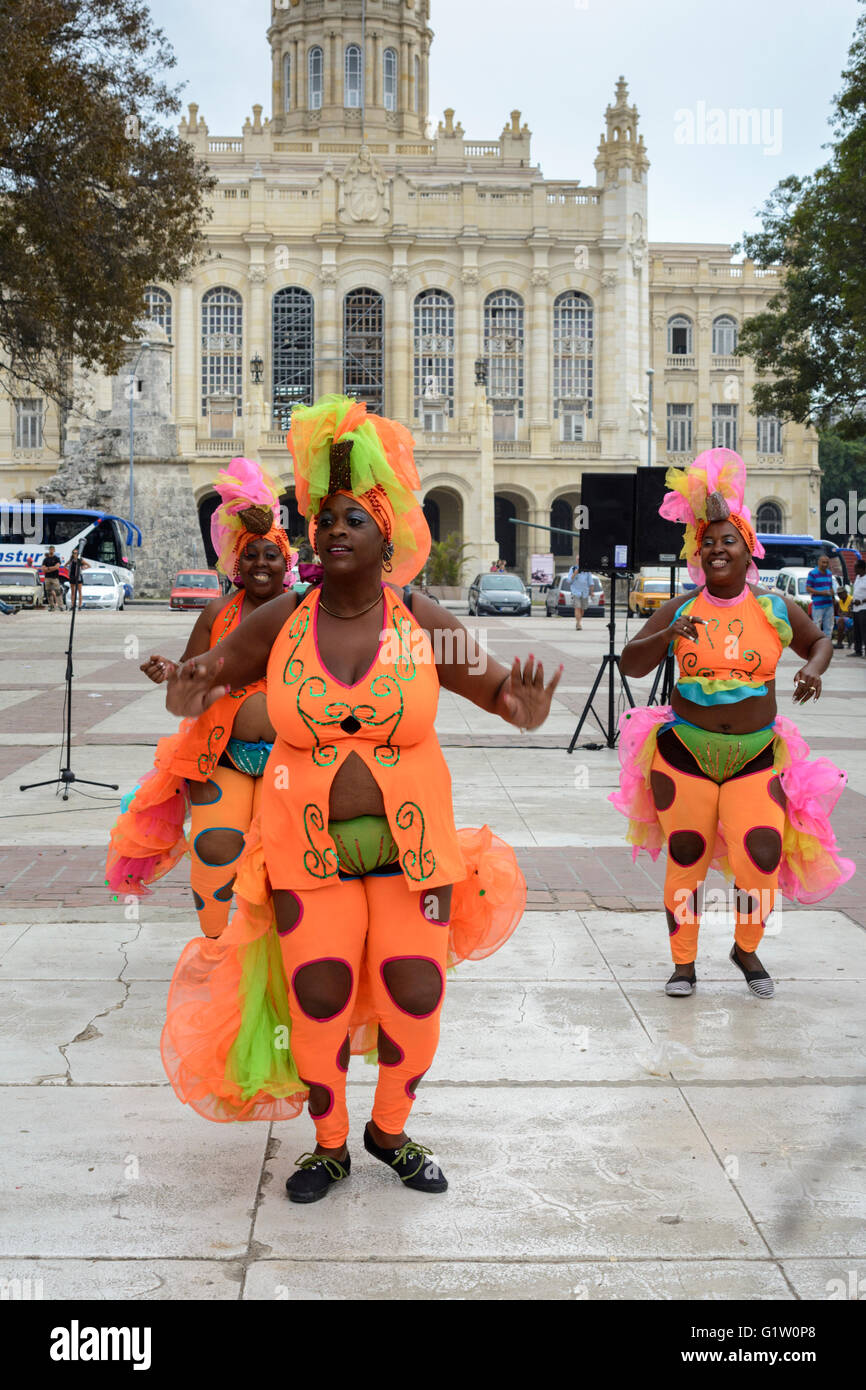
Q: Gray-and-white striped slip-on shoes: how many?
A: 2